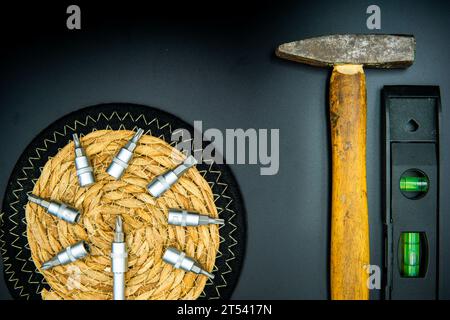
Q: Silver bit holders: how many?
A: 8